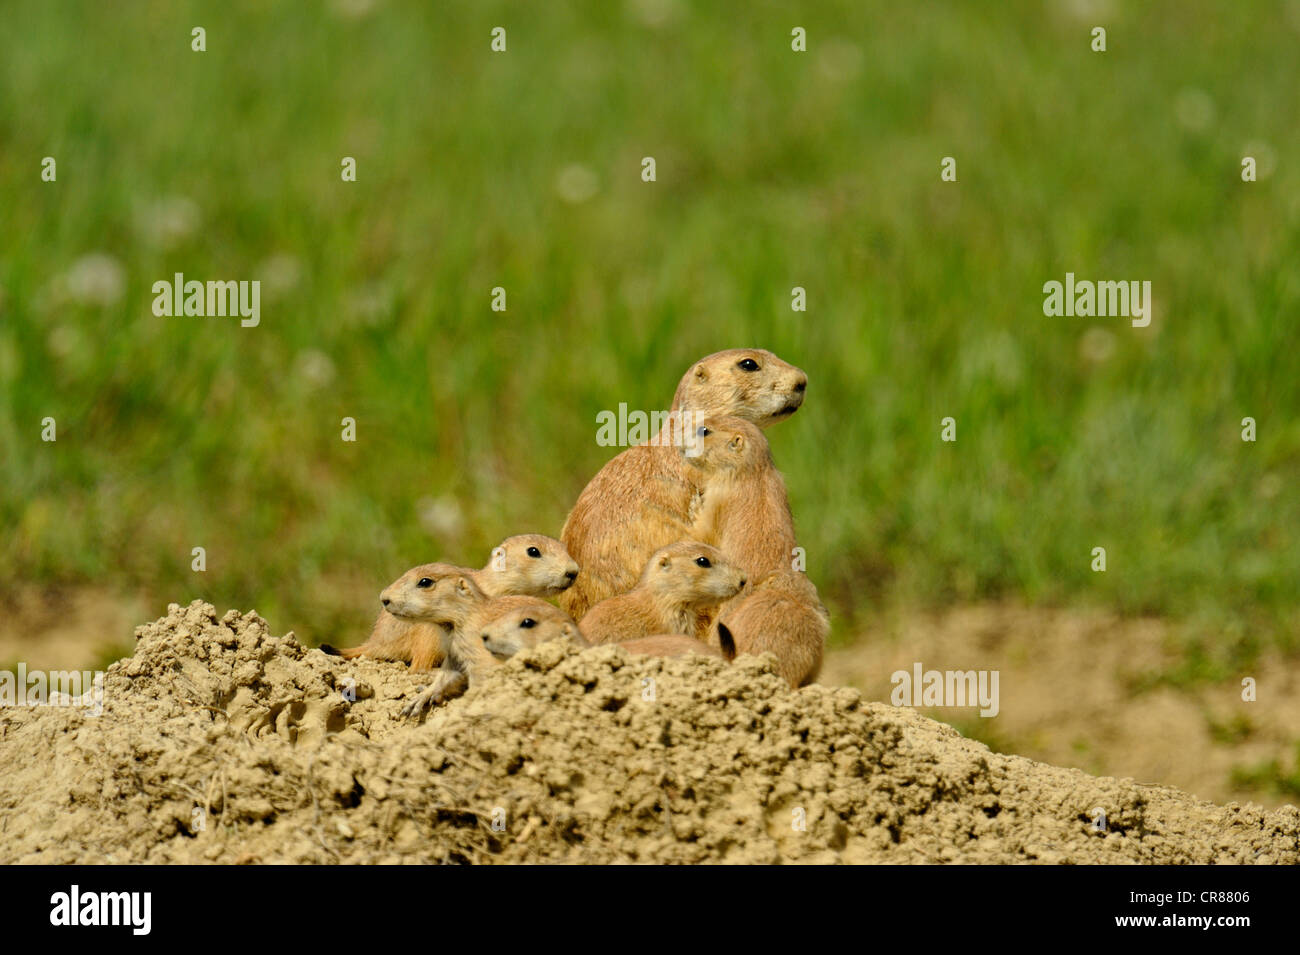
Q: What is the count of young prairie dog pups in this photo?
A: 6